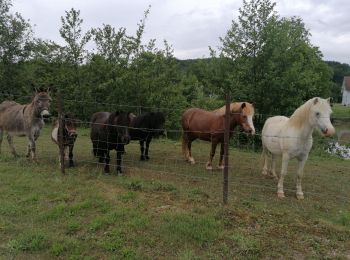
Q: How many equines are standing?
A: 6